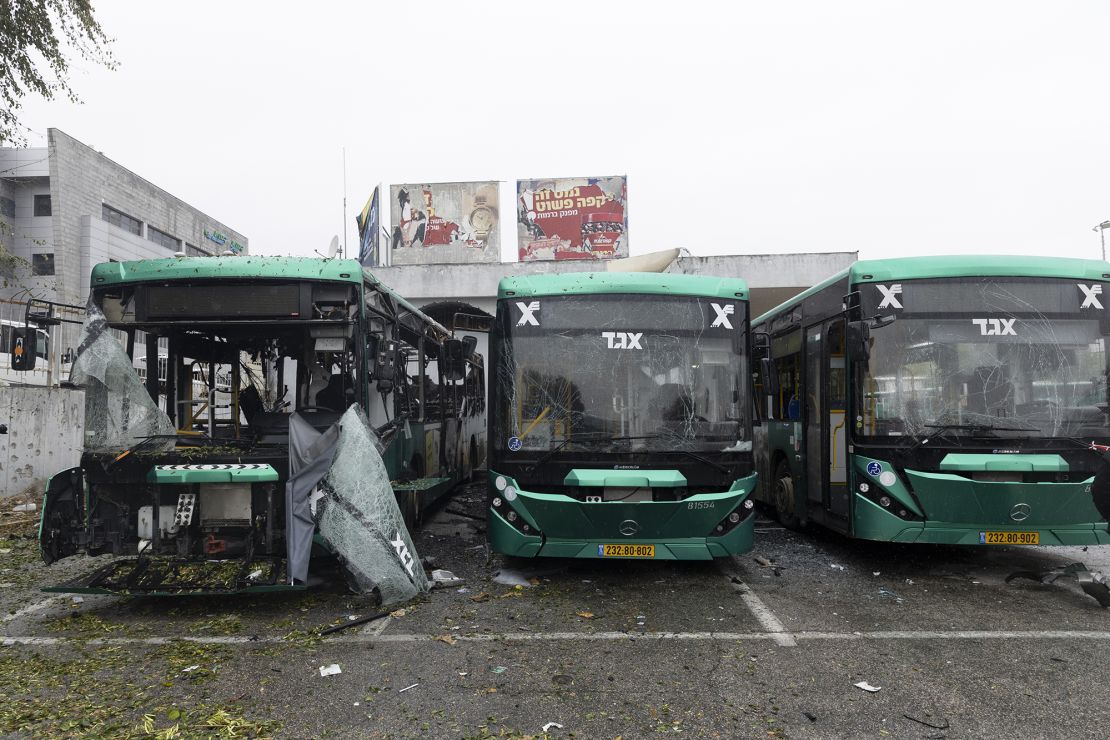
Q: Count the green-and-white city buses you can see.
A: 3